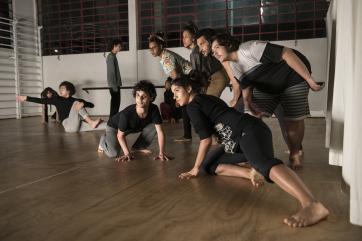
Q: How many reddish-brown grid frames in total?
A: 2